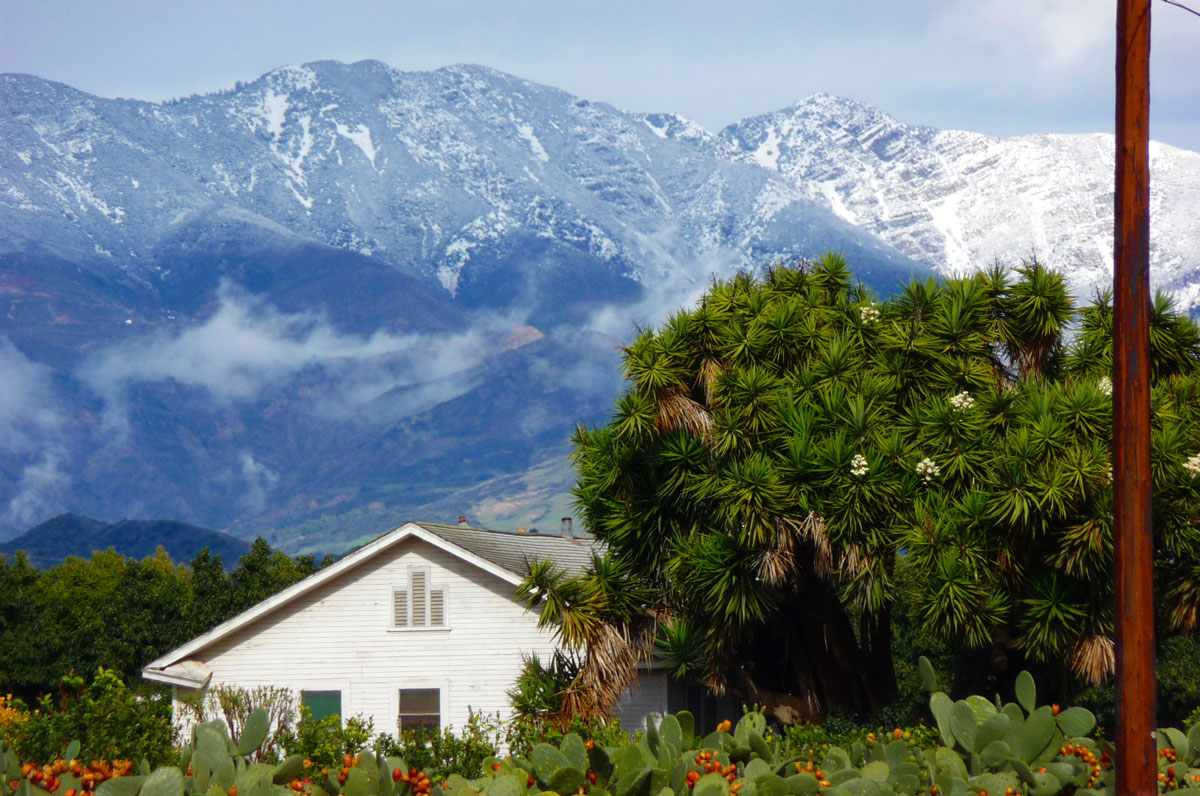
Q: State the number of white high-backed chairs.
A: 0